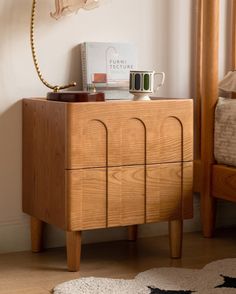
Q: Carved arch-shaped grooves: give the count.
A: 3